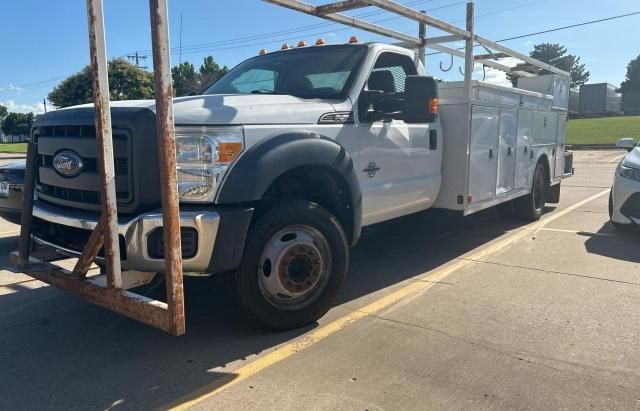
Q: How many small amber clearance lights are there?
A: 5